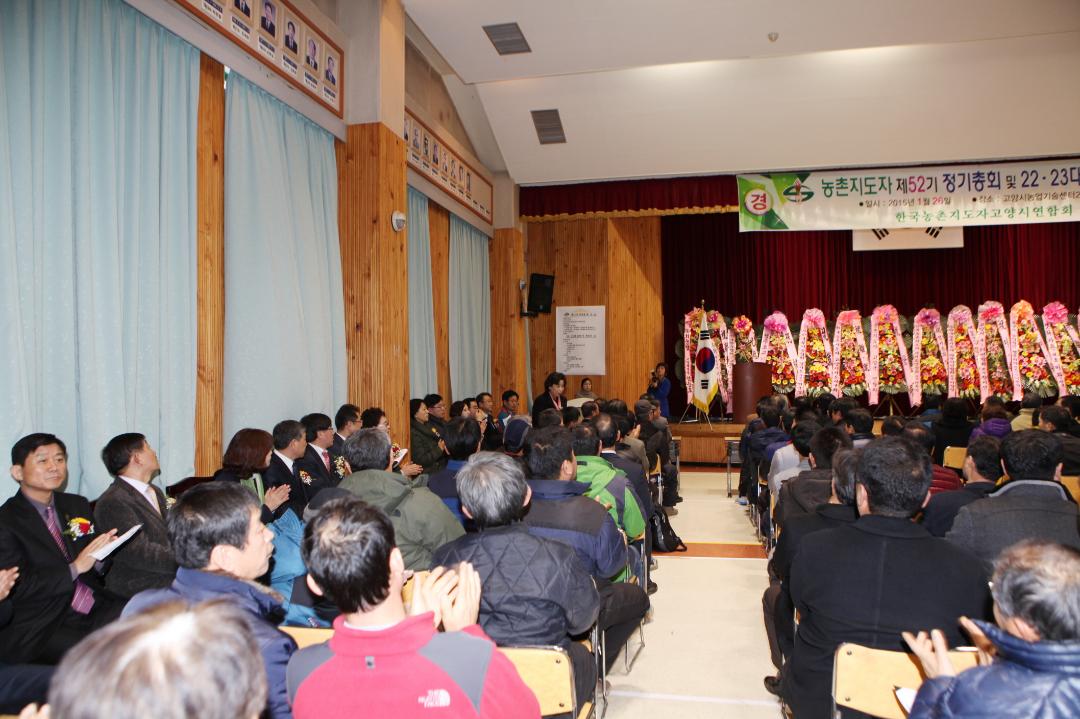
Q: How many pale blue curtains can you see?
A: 4